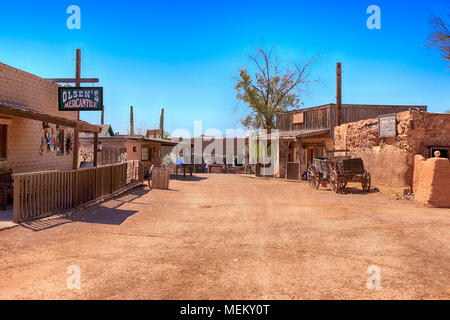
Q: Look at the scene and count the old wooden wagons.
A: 1